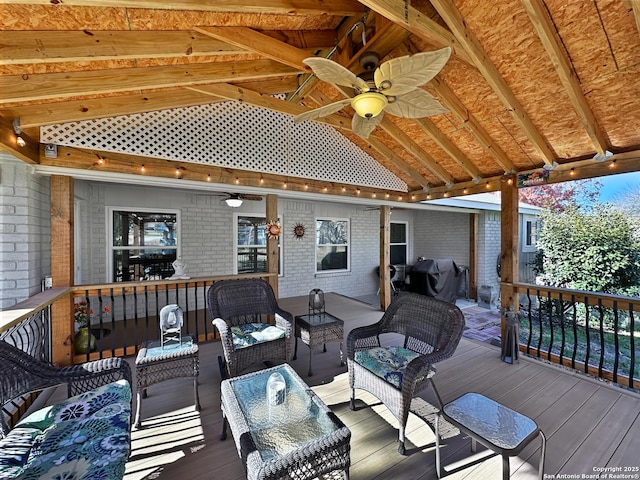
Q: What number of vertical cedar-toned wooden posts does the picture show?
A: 5